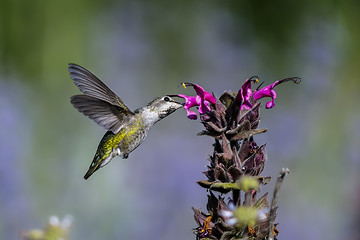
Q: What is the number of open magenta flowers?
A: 4